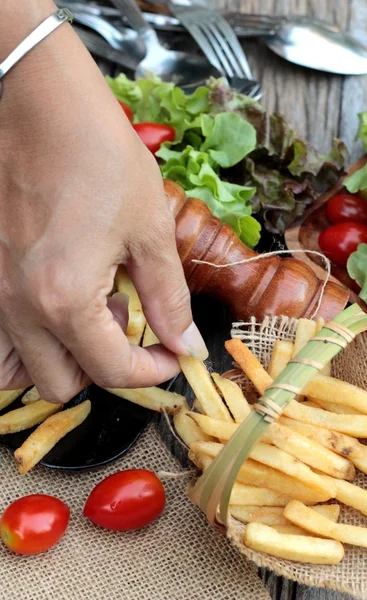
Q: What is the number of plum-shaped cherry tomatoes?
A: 6